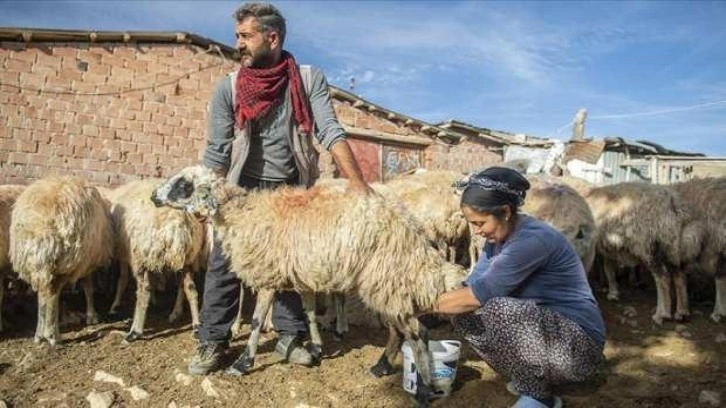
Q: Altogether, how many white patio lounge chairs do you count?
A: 0